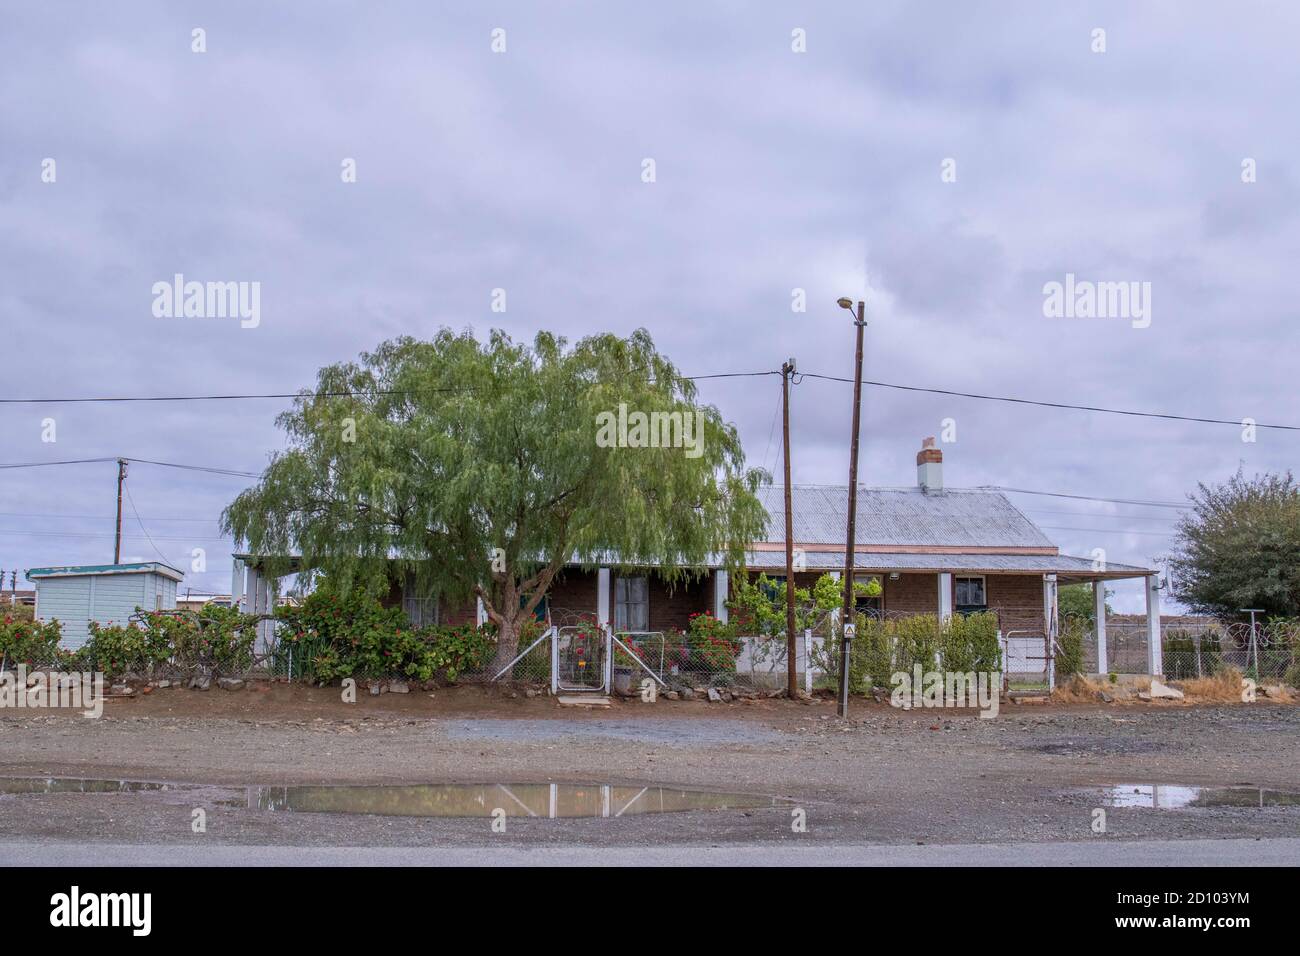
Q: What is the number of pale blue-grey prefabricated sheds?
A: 1